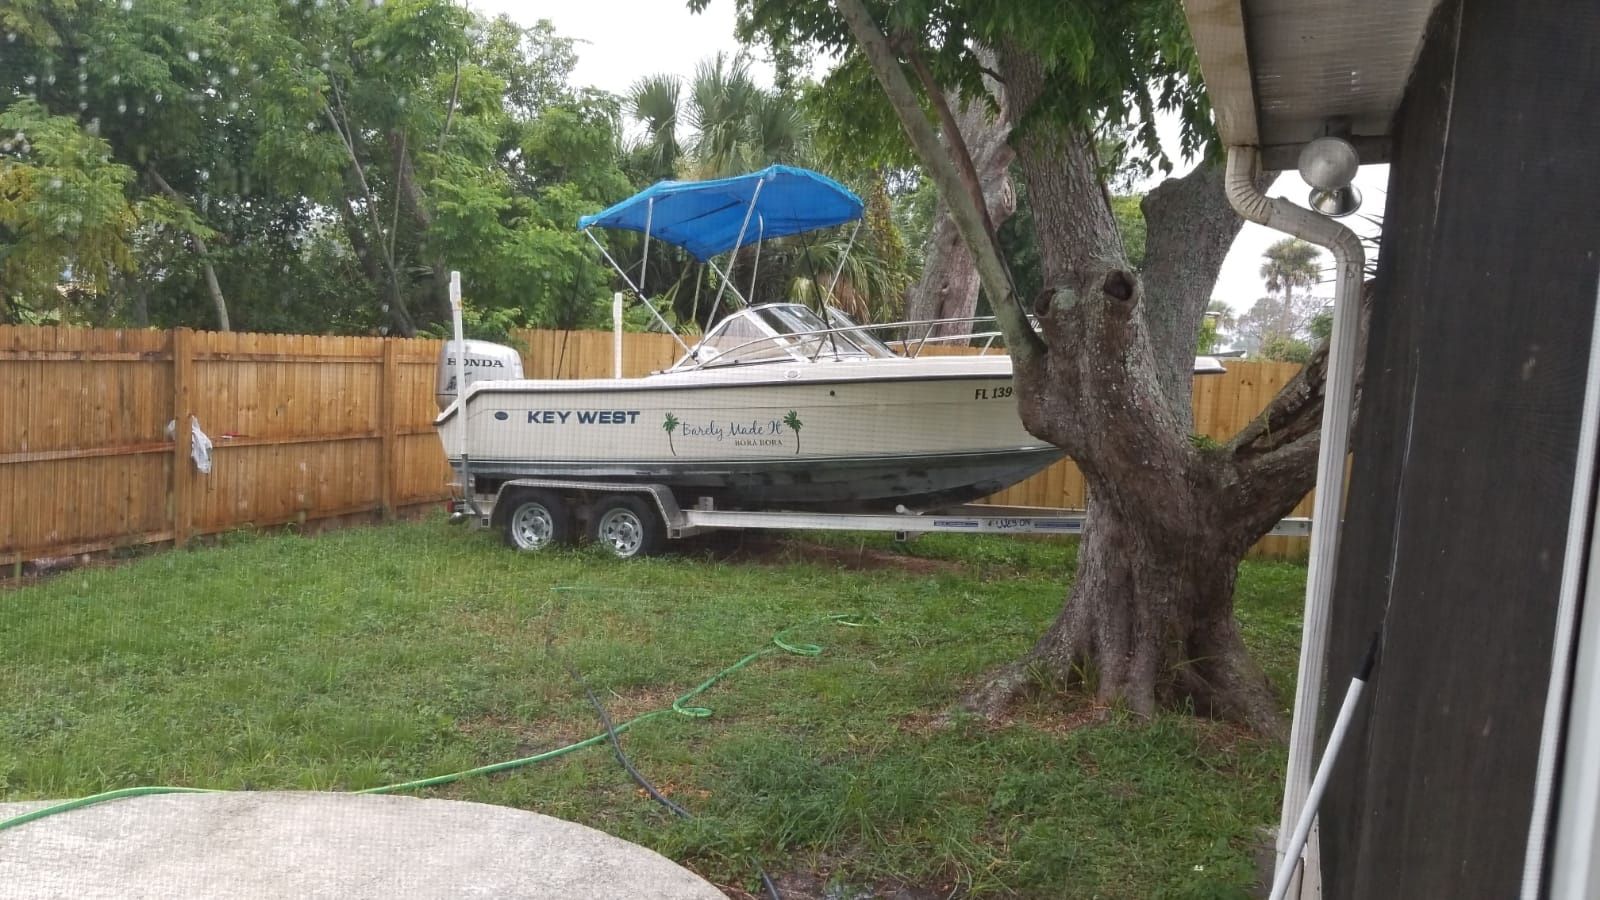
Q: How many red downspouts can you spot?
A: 0